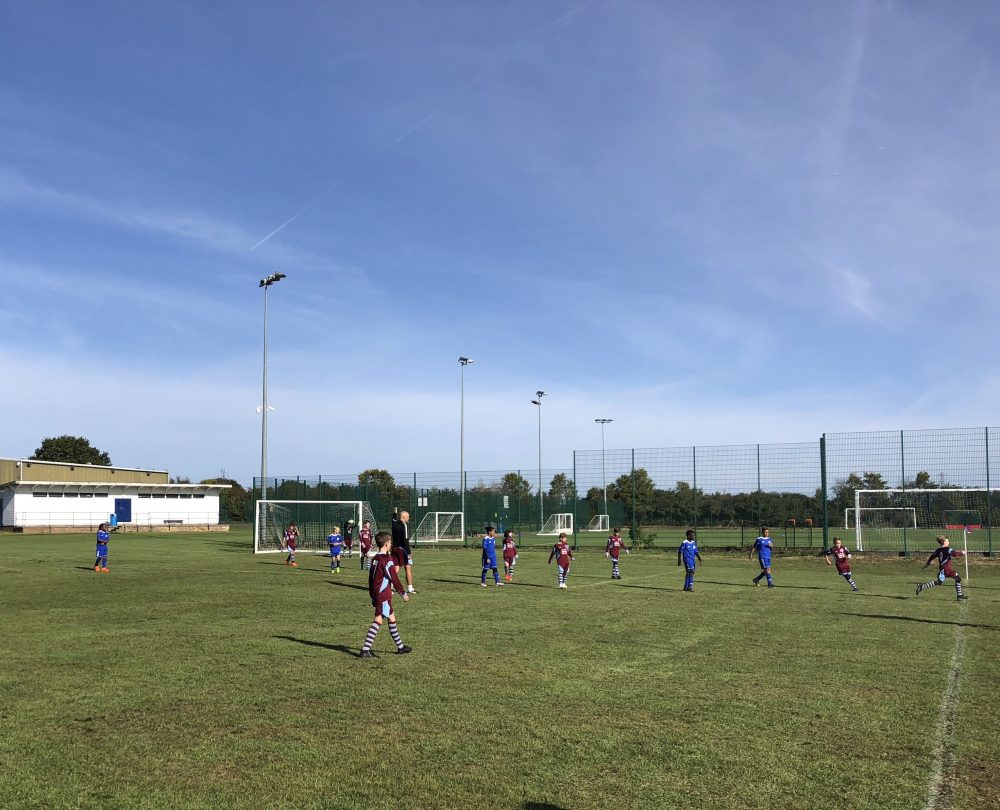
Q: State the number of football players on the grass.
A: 14